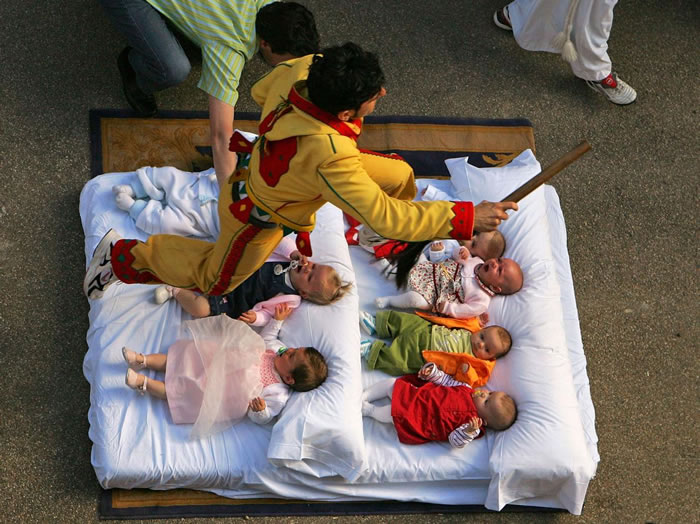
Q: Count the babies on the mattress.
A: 7